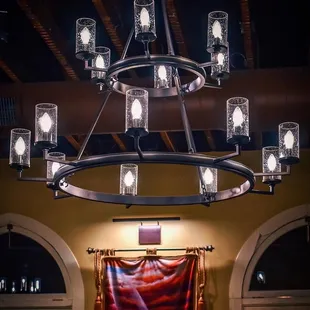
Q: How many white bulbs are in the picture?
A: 15